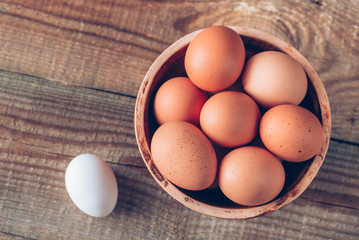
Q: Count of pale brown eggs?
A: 7